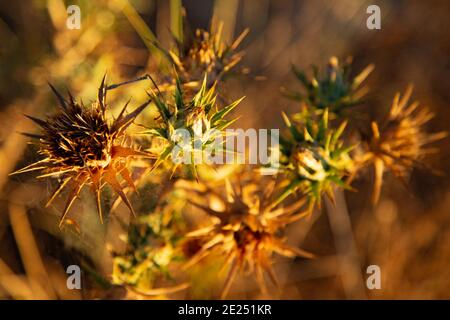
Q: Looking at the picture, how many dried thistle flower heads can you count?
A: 4